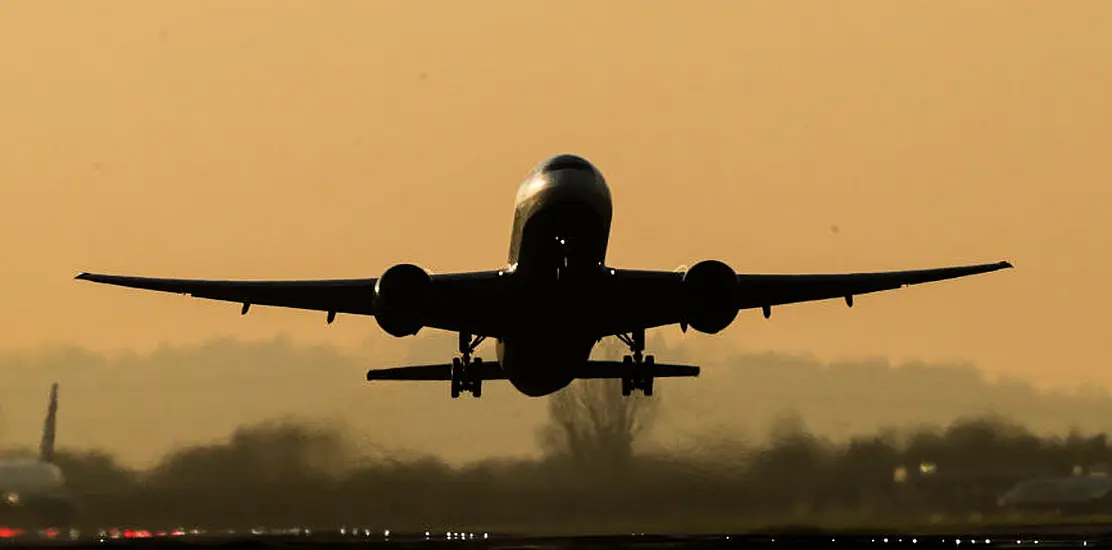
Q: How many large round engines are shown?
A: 2